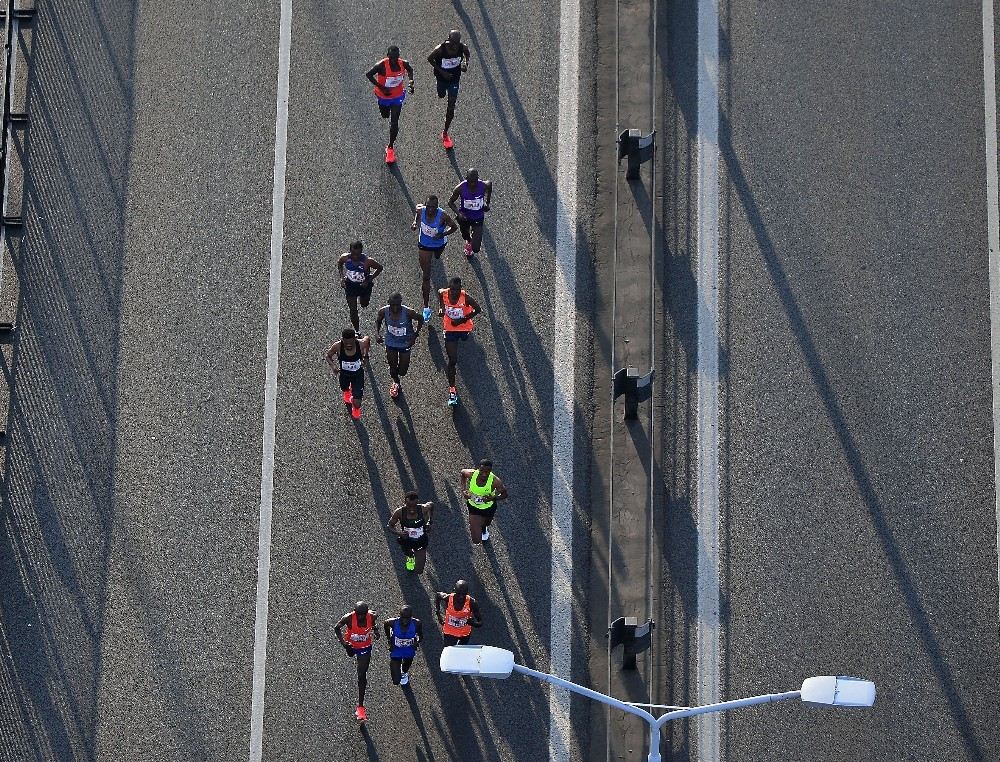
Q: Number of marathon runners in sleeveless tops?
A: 13